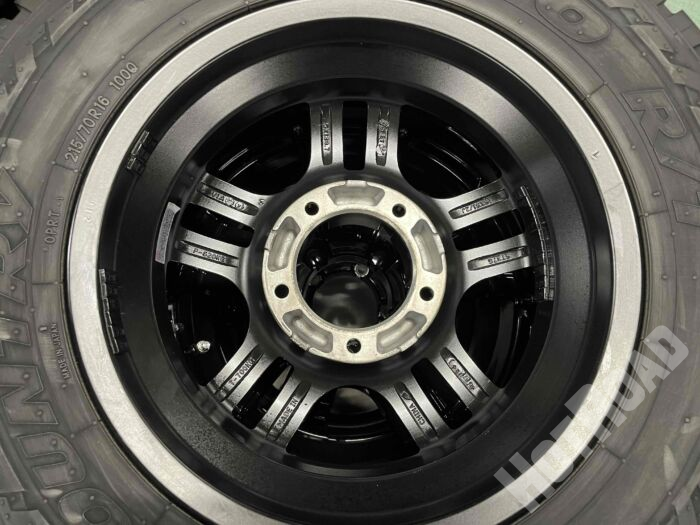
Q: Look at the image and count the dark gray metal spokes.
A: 10